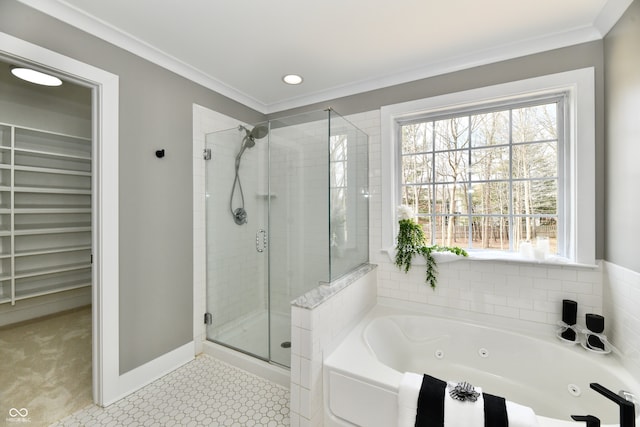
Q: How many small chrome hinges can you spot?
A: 2